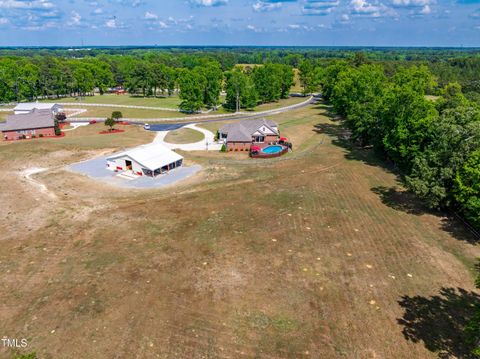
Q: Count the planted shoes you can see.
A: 0